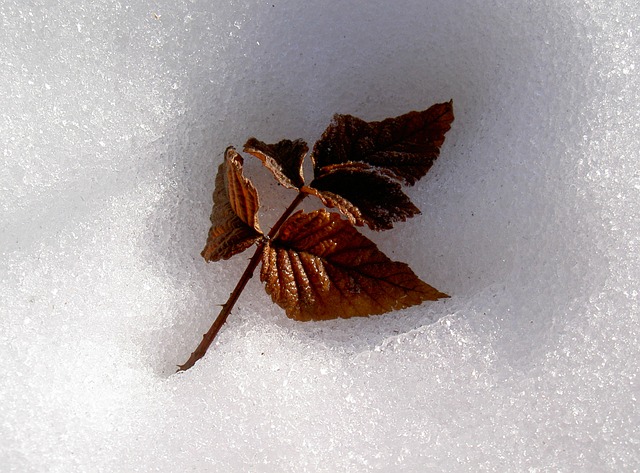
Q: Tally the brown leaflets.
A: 5